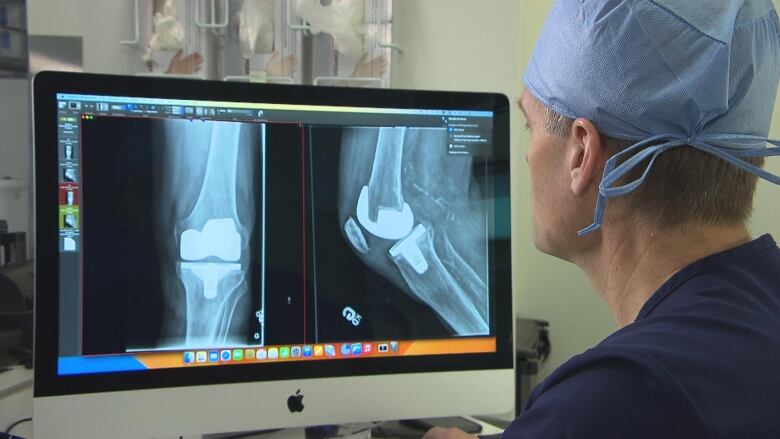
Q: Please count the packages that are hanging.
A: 3